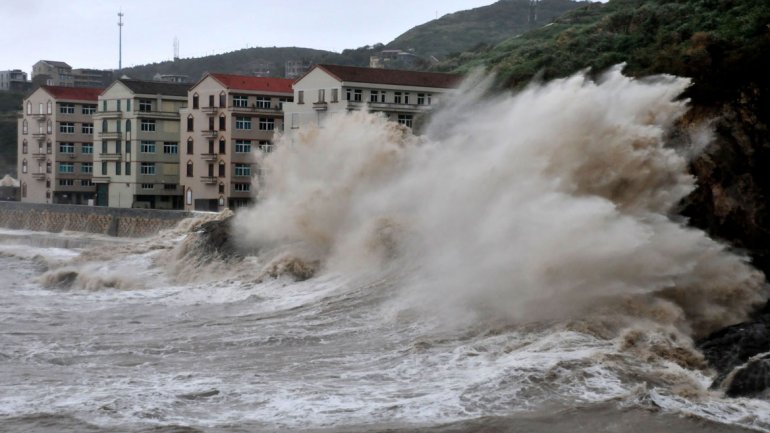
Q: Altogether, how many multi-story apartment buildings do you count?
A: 4